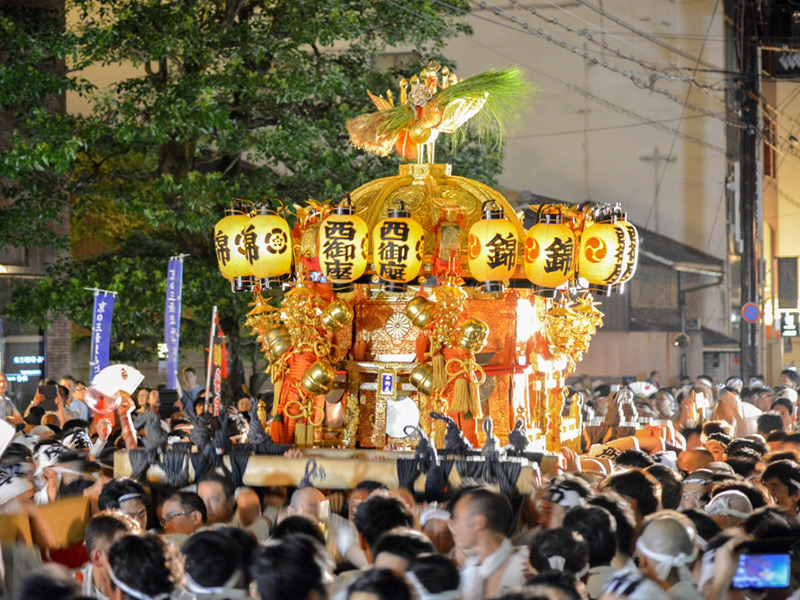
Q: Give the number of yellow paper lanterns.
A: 8